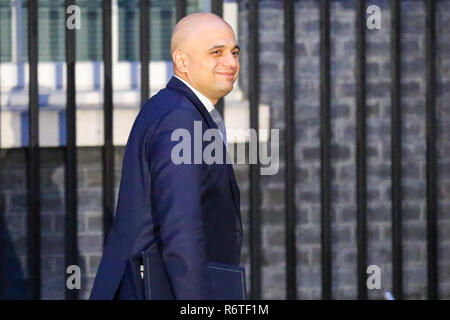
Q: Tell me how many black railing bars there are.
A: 12